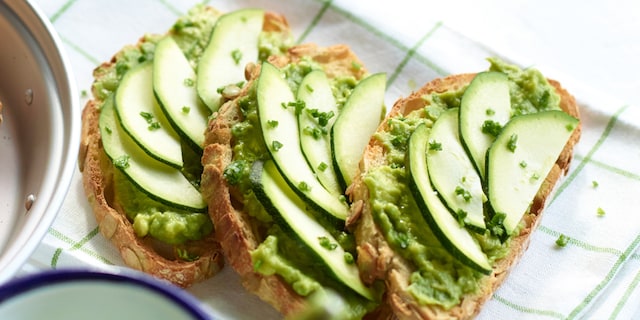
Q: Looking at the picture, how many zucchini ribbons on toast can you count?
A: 12